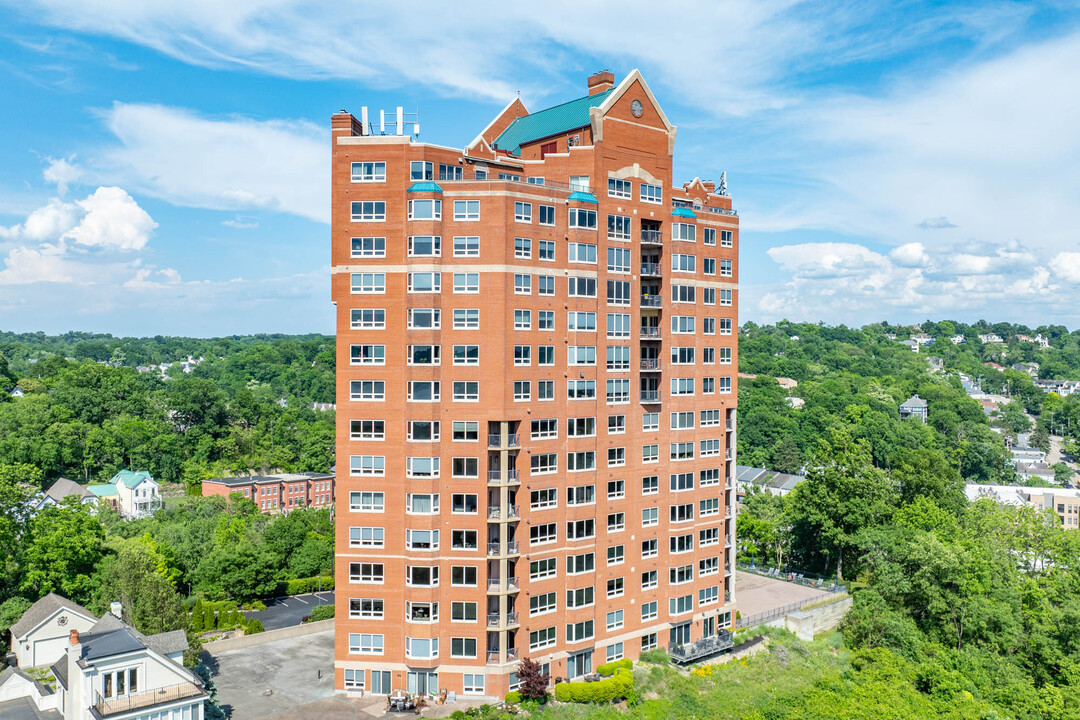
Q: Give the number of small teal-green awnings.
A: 3